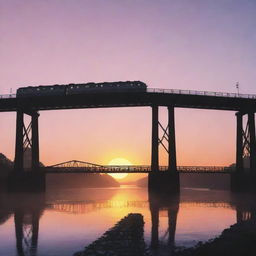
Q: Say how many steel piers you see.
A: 3